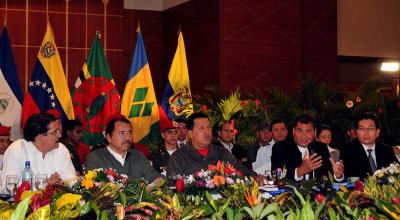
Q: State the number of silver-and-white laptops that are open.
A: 0